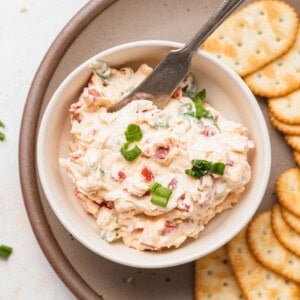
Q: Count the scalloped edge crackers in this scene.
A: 12